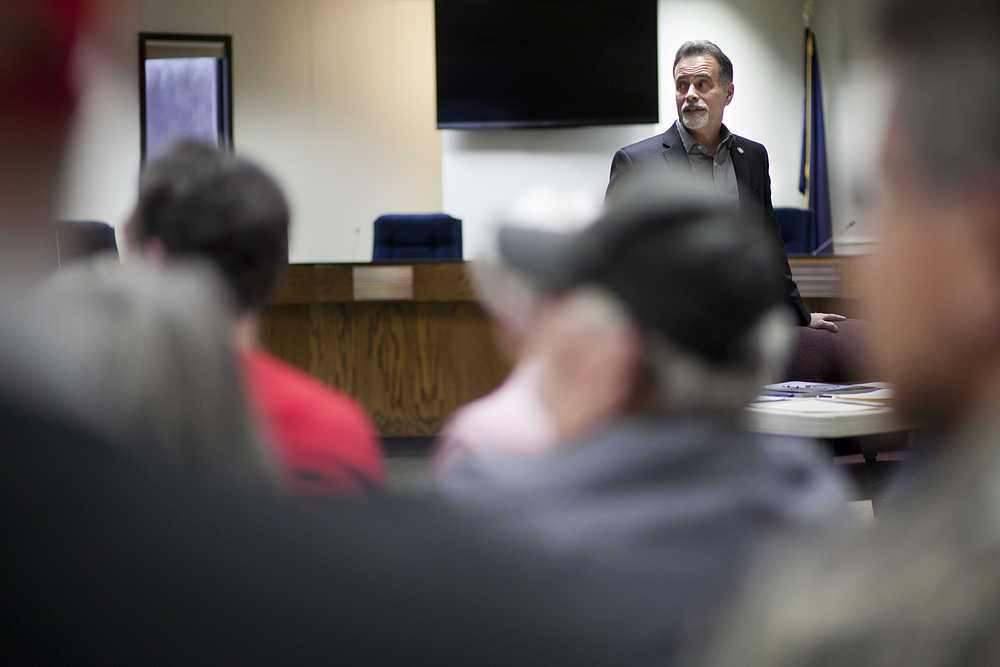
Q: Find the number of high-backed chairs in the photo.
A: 3